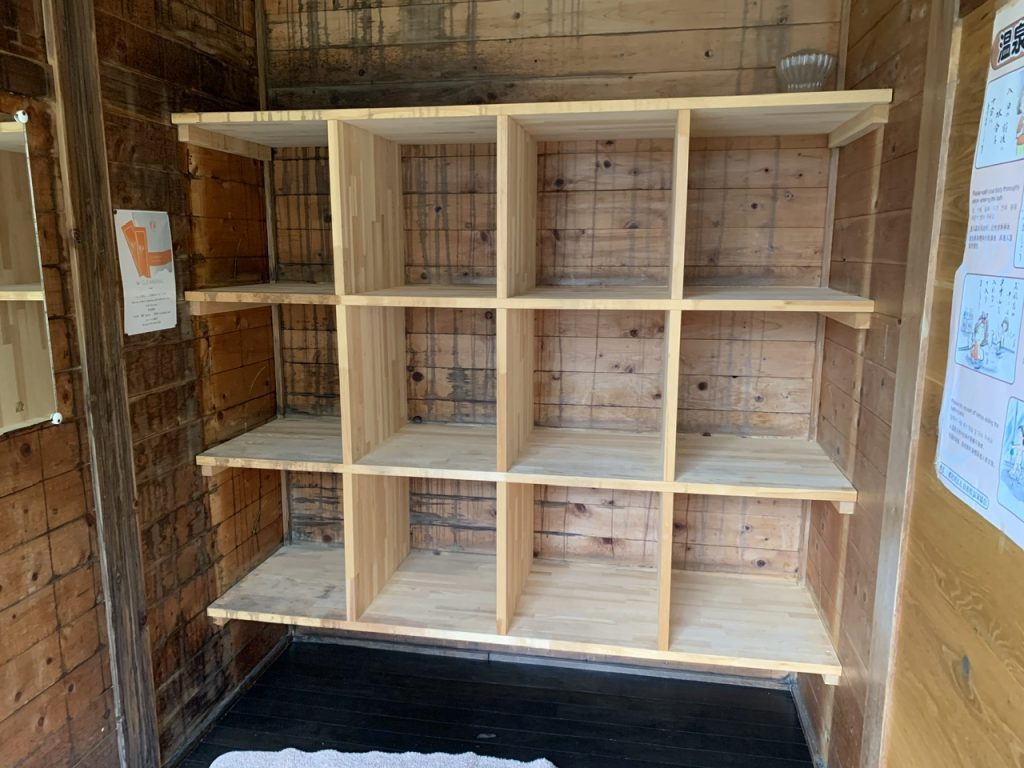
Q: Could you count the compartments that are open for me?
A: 12